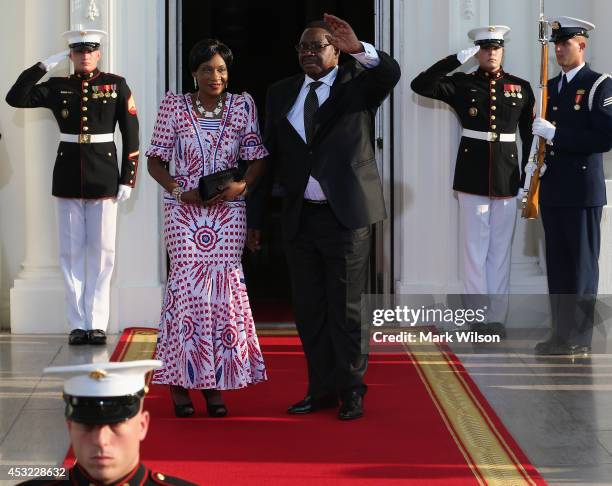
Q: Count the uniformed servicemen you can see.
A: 4